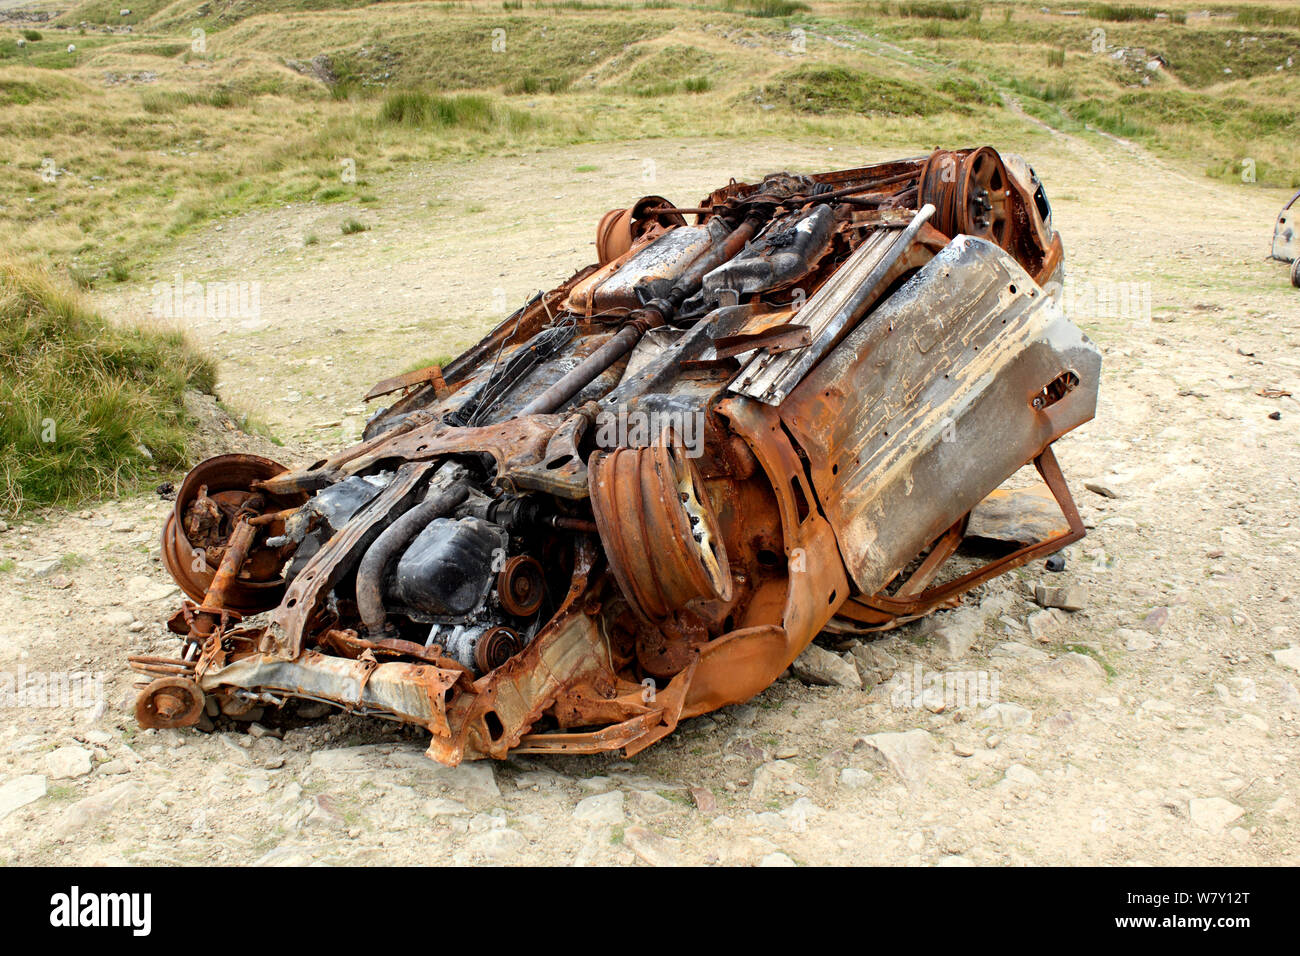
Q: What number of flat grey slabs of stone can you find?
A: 1